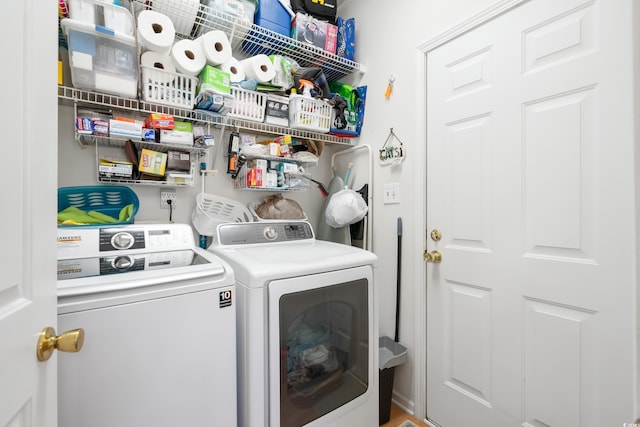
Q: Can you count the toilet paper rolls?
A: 6